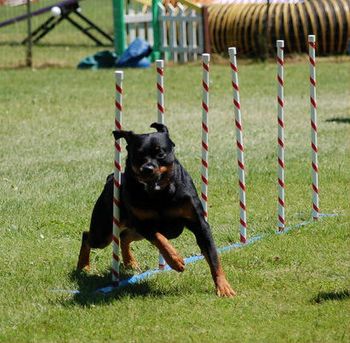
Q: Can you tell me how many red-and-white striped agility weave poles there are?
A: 6